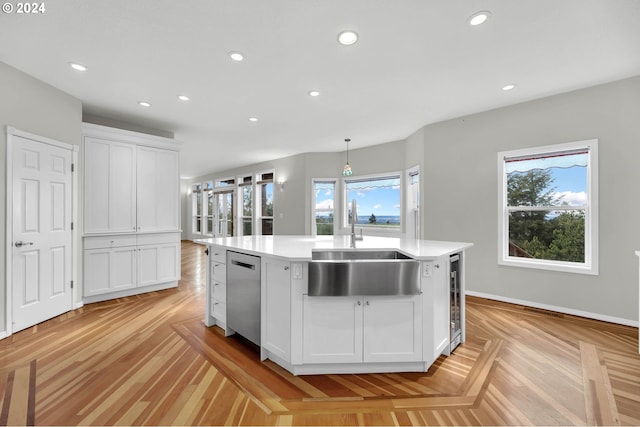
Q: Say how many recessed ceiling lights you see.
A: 9